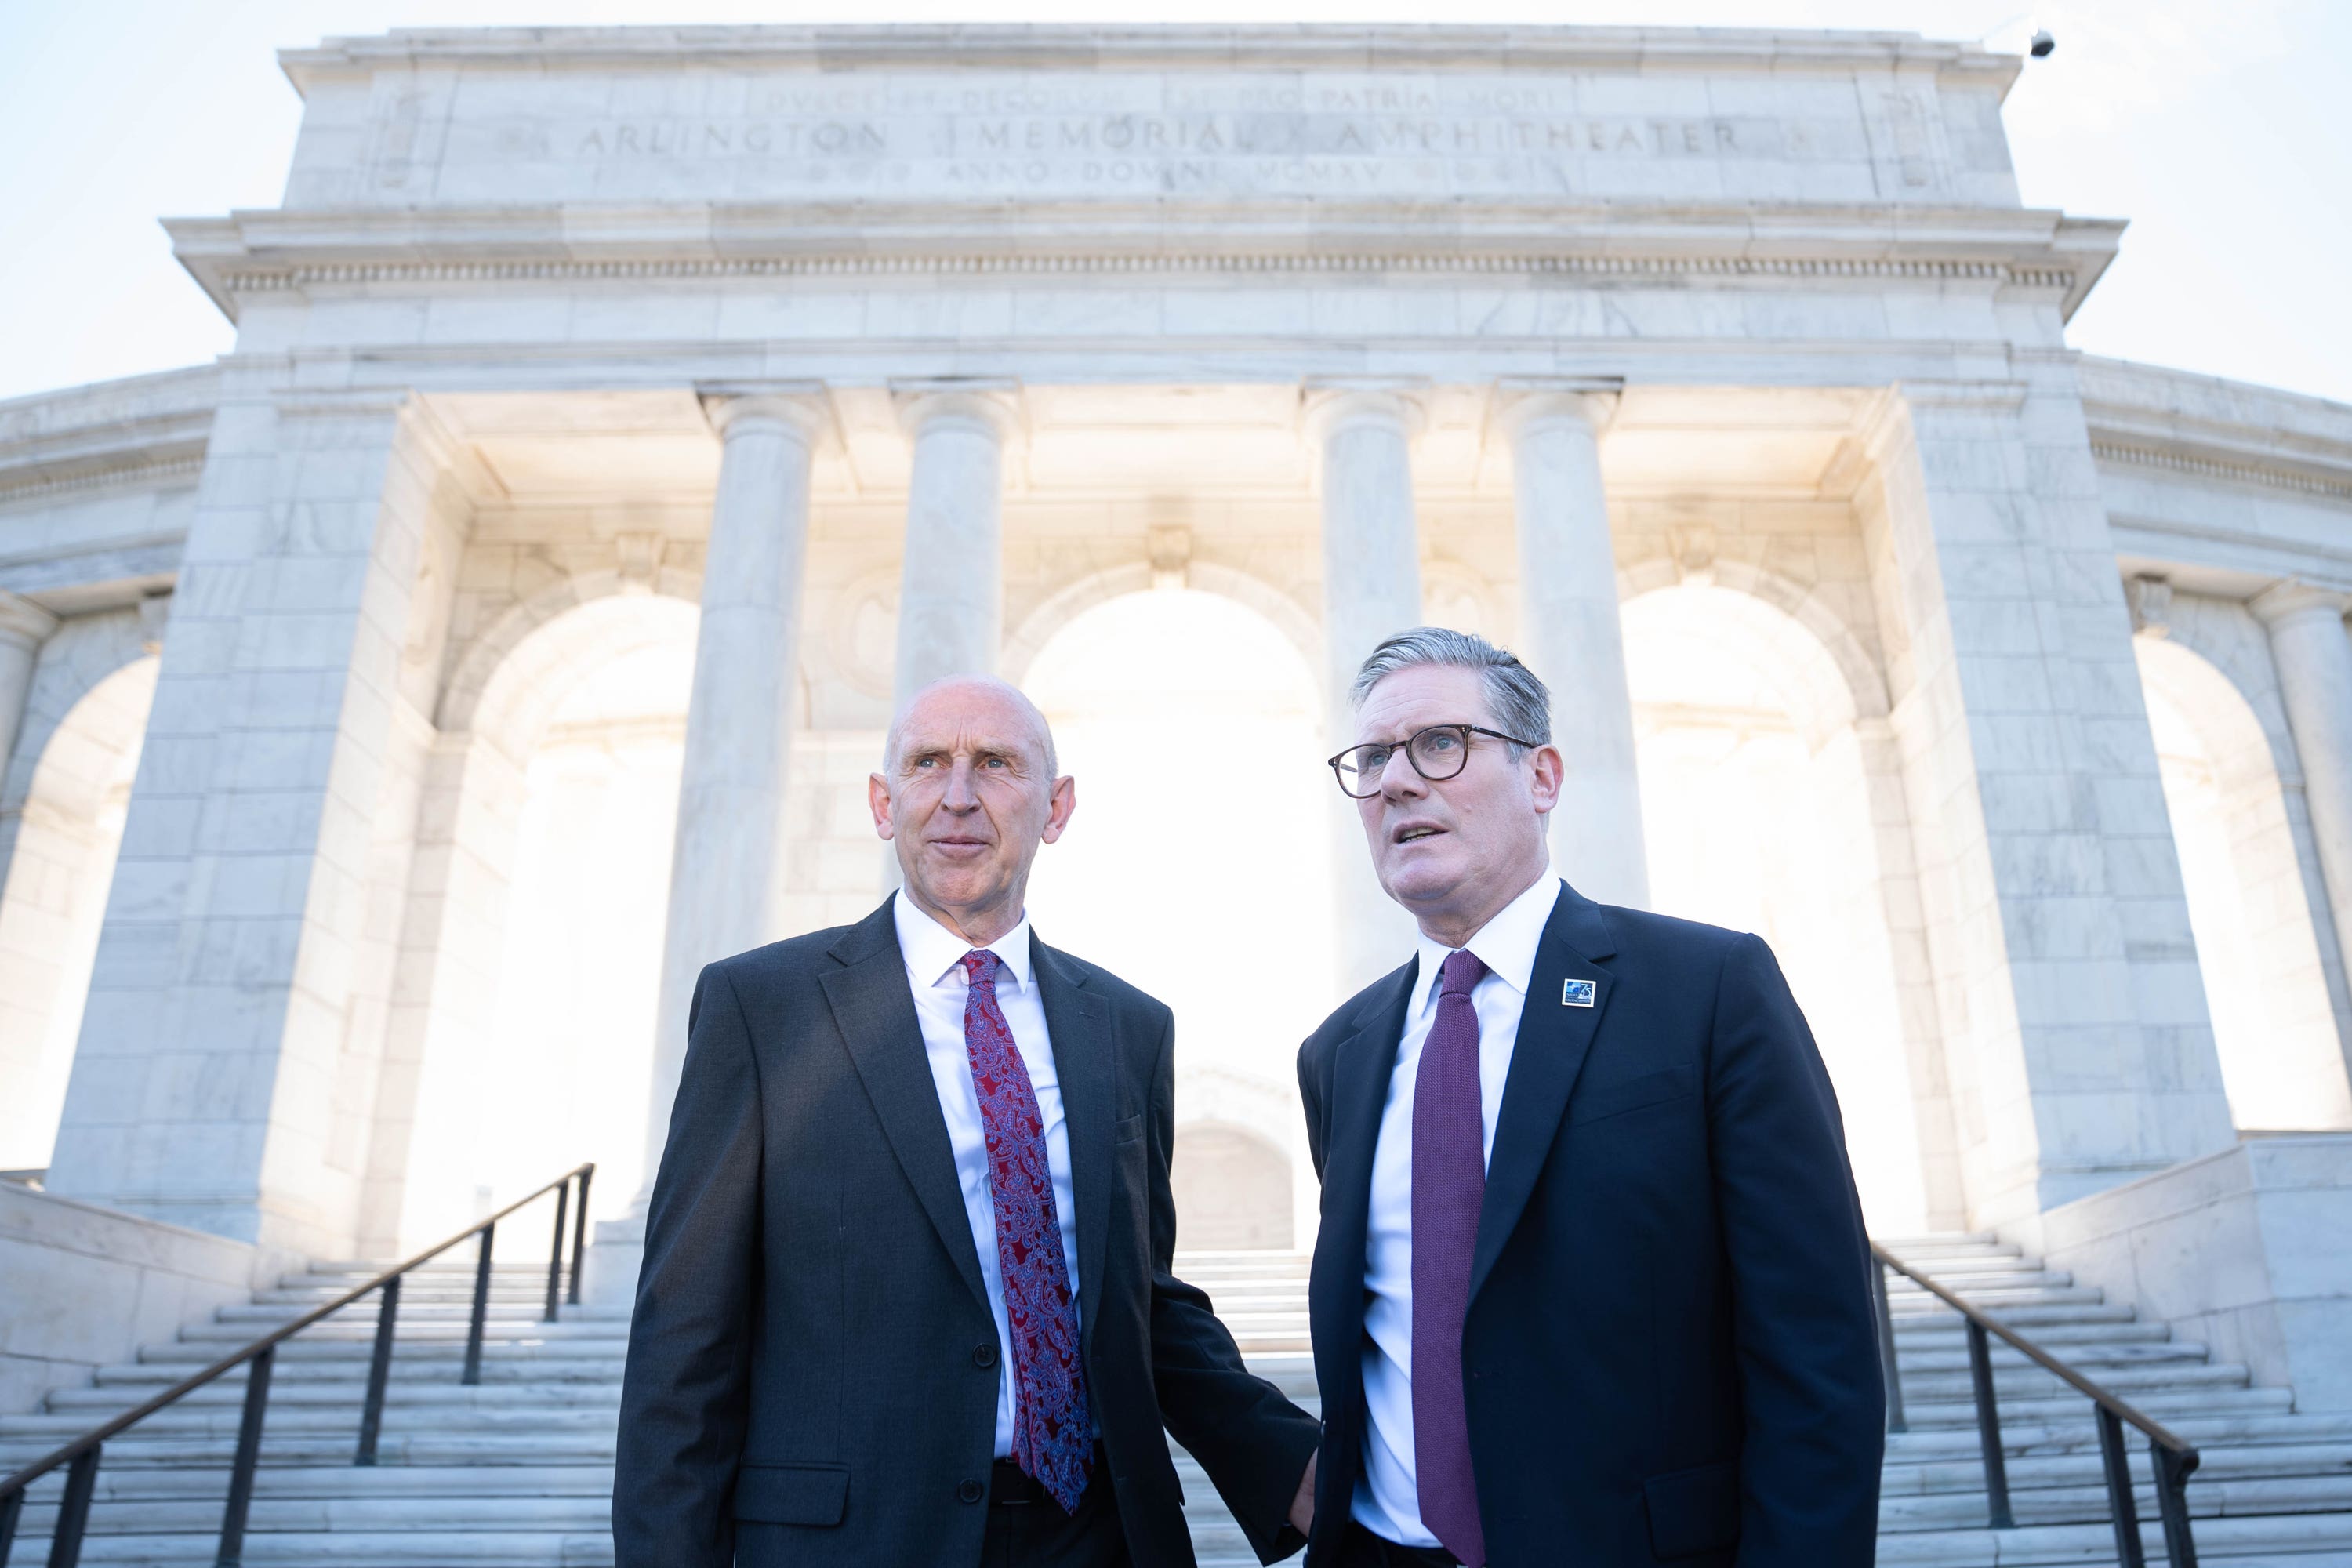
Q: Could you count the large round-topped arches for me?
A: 5